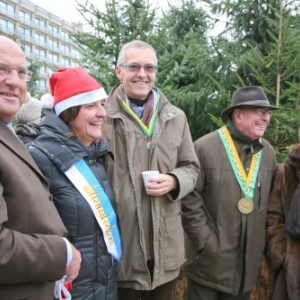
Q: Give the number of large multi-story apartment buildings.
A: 1